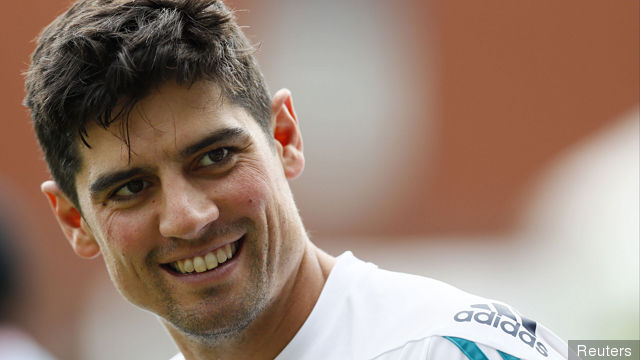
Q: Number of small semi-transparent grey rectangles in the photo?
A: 1